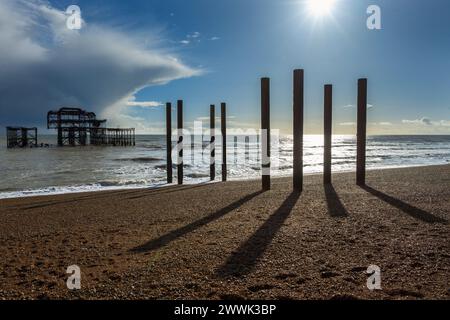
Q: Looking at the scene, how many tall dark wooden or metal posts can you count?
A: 8